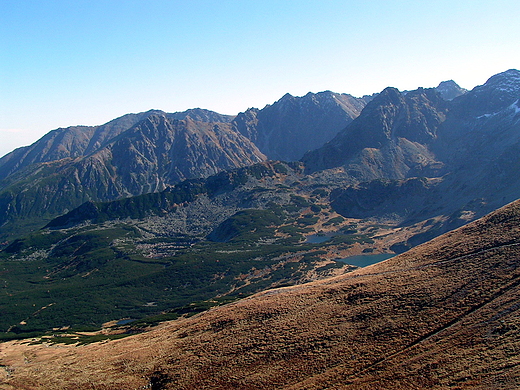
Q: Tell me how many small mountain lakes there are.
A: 3